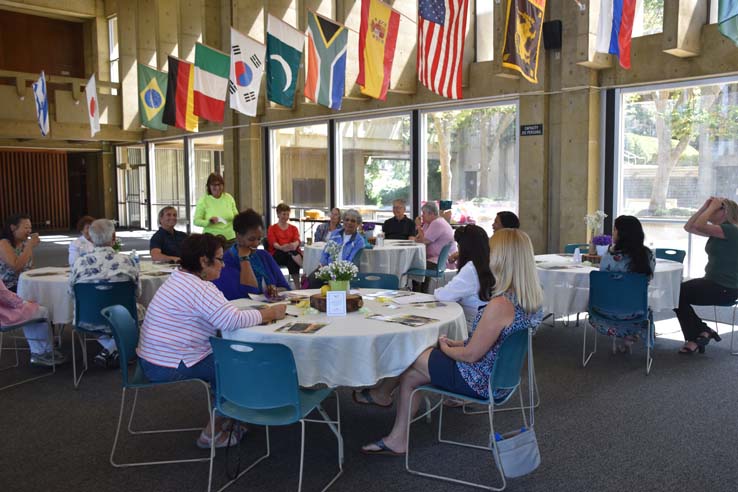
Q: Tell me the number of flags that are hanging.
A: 13